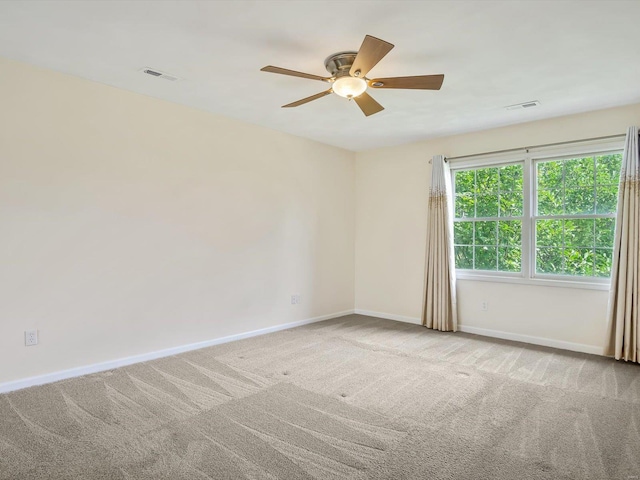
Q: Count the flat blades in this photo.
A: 5